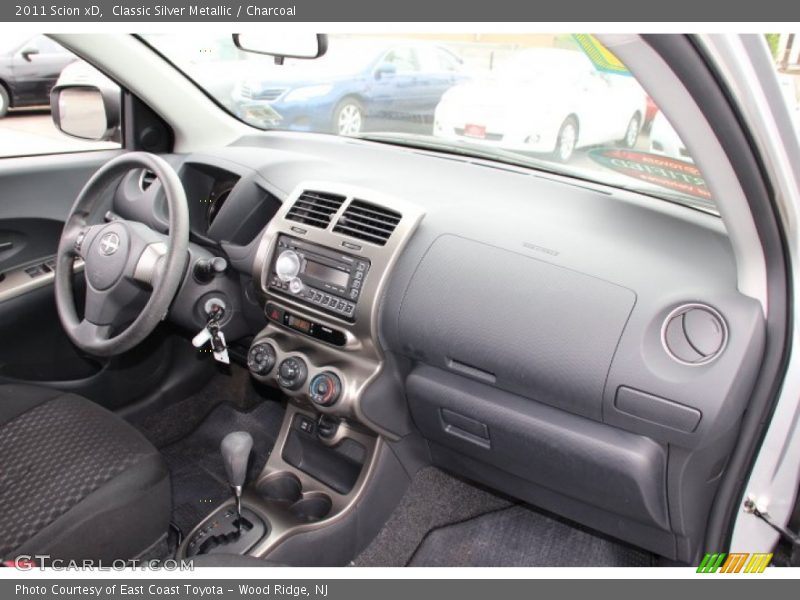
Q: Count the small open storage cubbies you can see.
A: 1